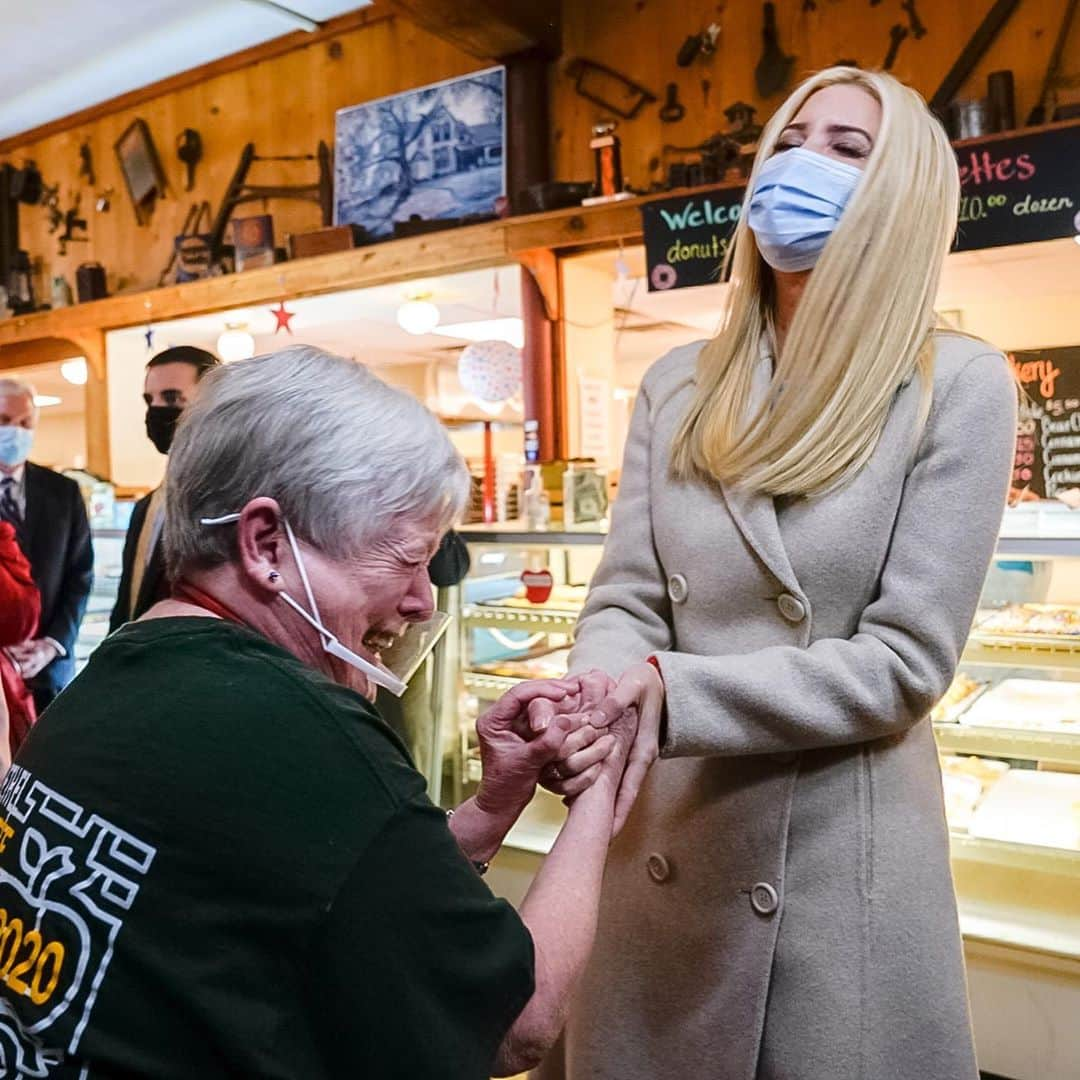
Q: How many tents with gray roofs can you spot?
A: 0